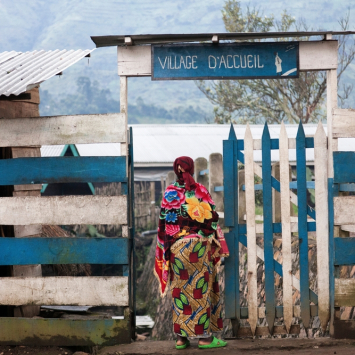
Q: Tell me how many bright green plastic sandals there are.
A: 2